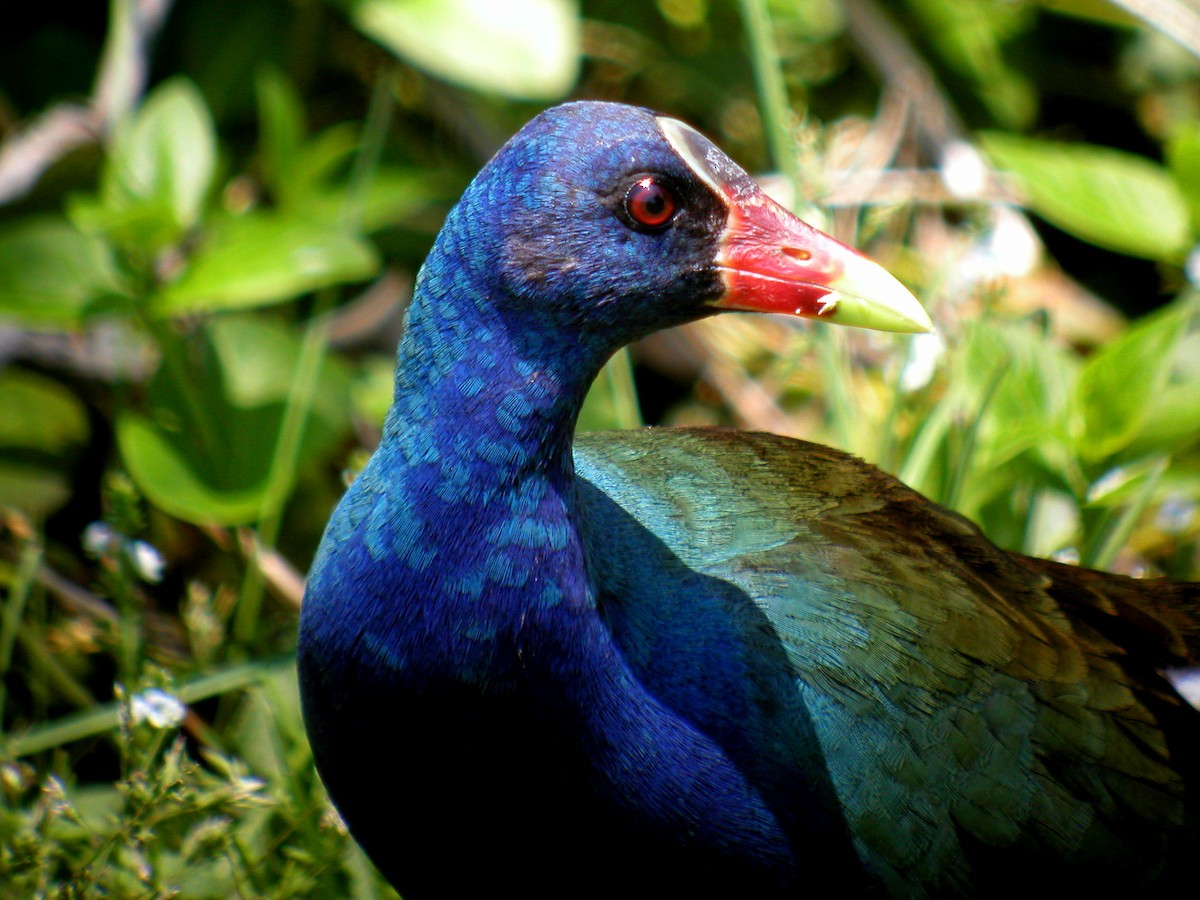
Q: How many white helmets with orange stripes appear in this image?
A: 0